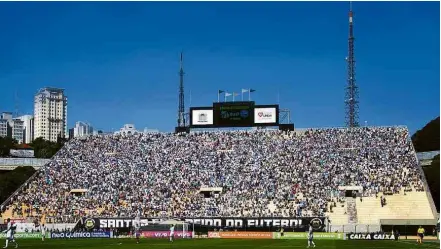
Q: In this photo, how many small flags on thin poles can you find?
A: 5